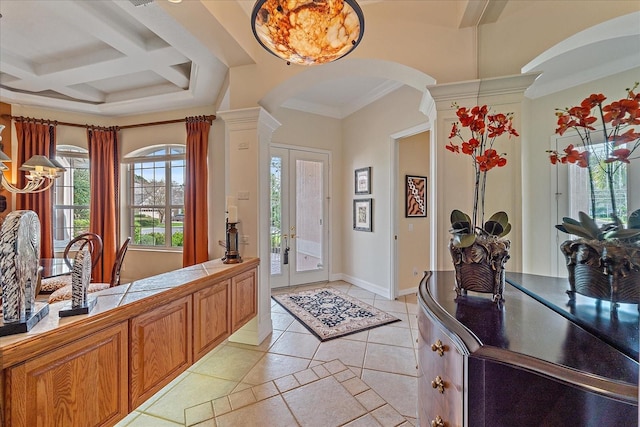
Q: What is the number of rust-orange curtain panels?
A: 3